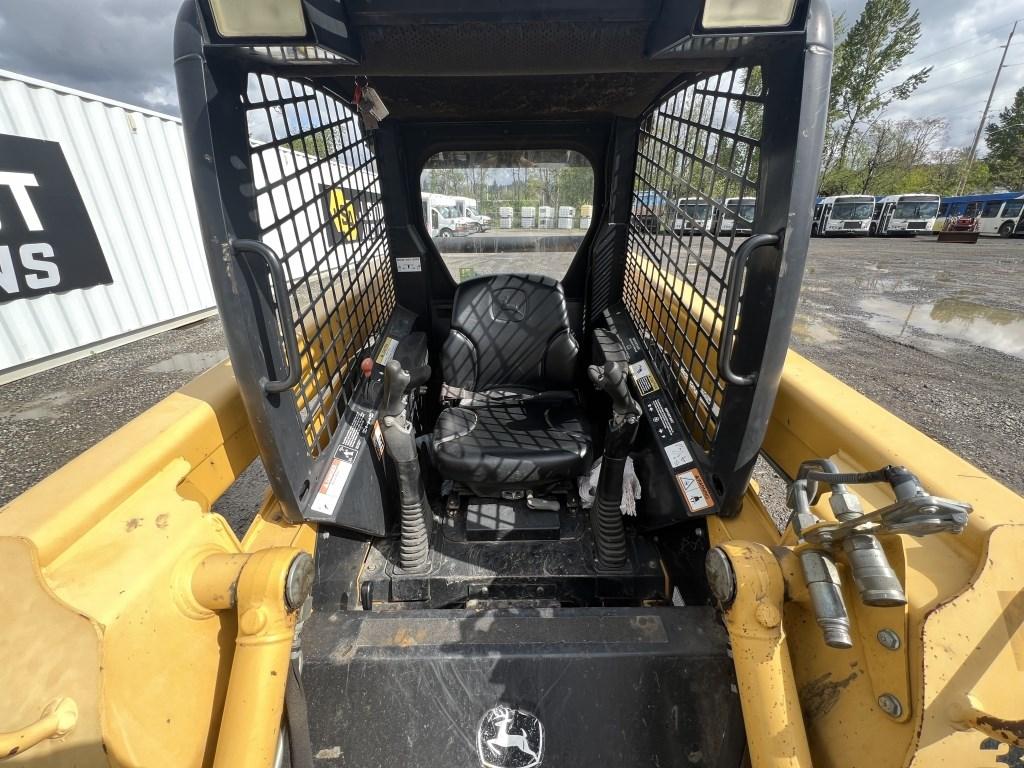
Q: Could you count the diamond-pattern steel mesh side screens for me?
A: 2